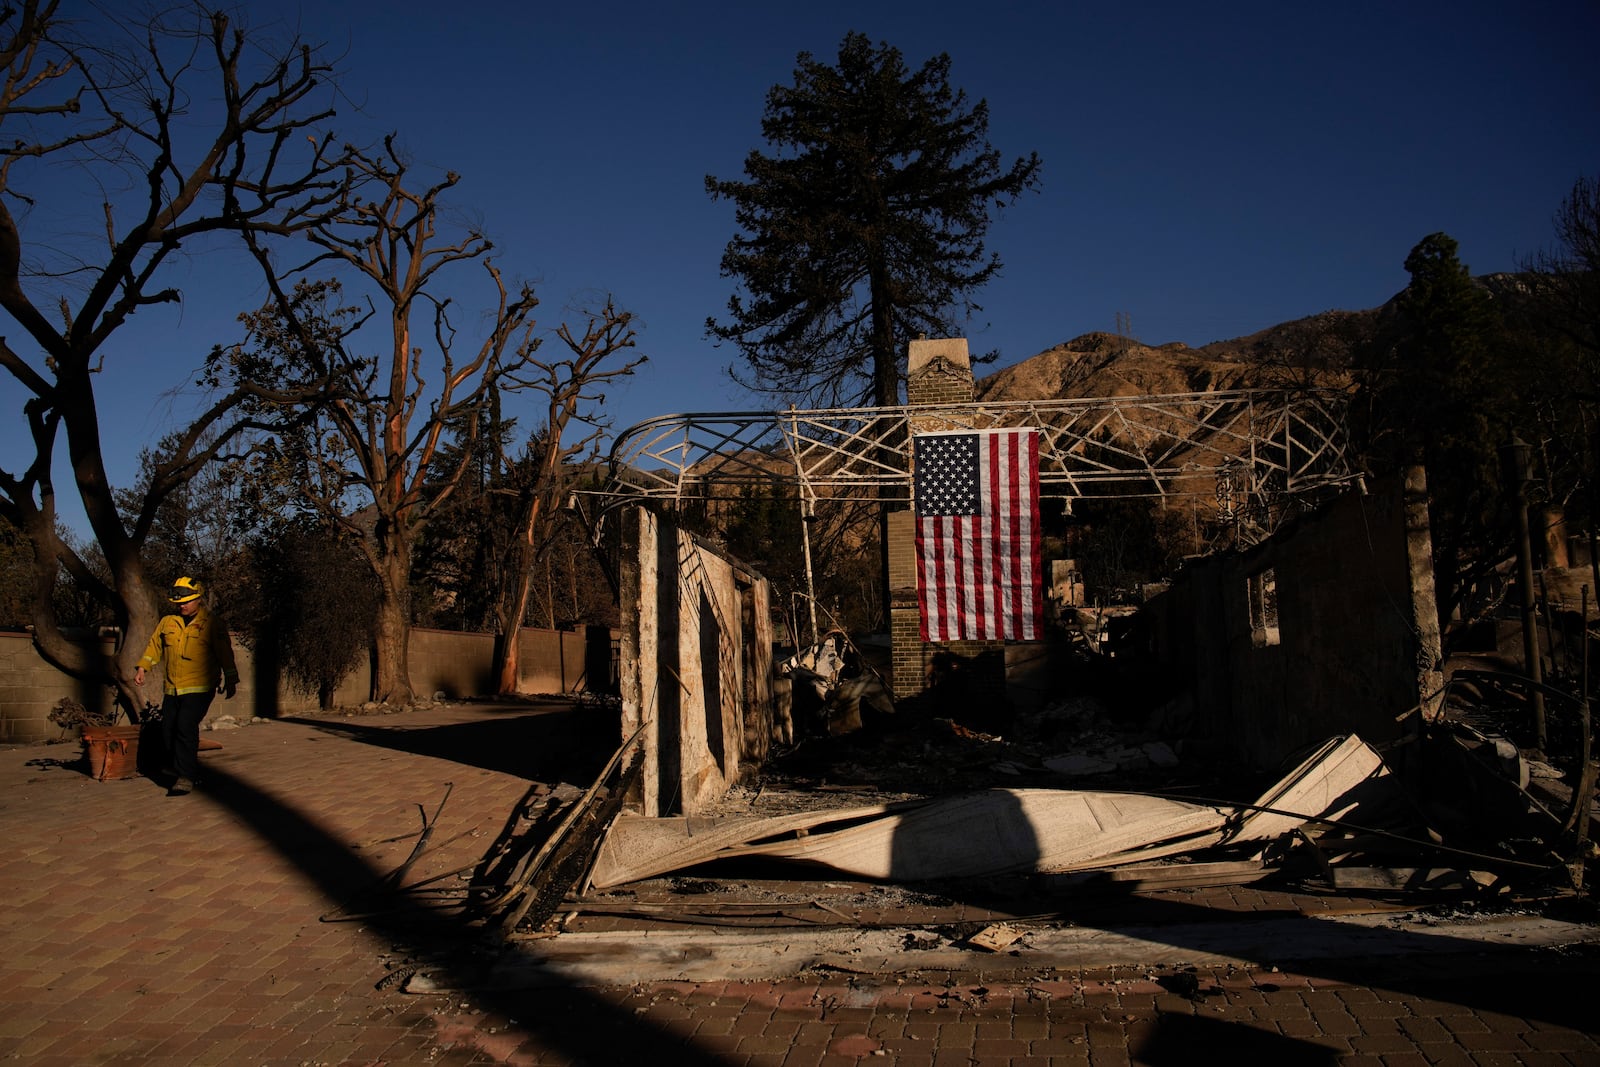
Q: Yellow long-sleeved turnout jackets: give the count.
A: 1